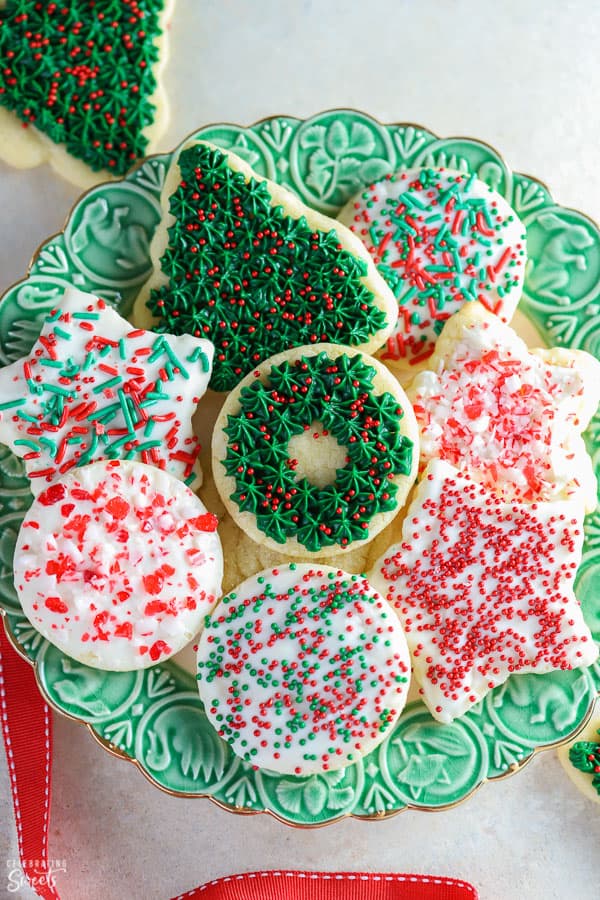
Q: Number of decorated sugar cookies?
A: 10